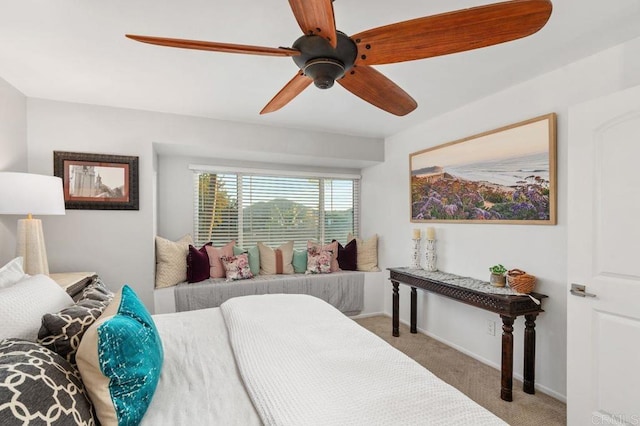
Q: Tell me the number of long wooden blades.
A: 5